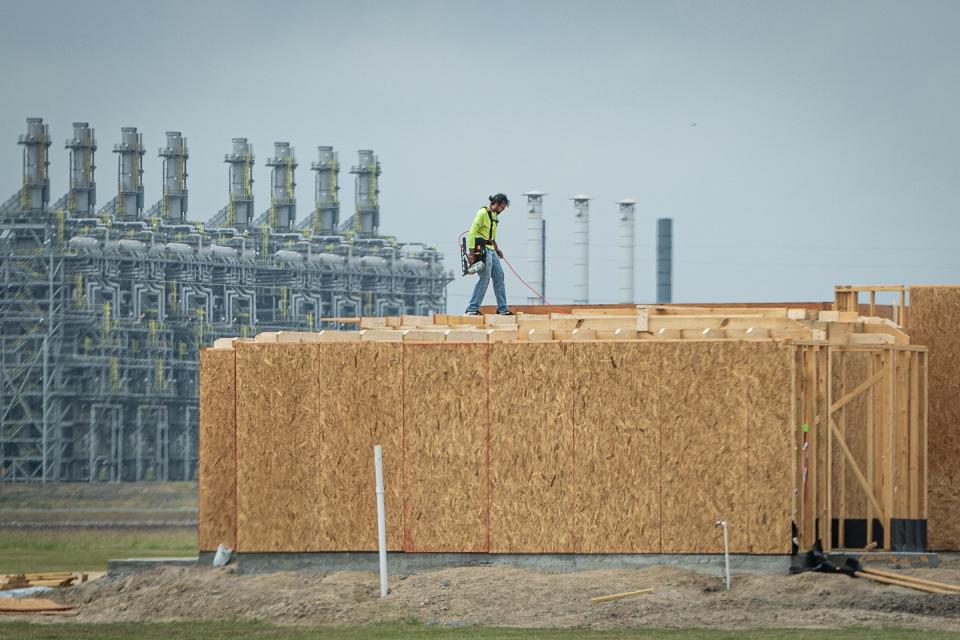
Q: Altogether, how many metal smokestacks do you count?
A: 12